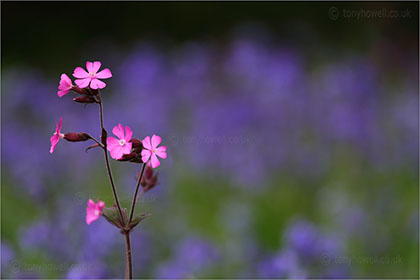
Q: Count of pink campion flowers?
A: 6